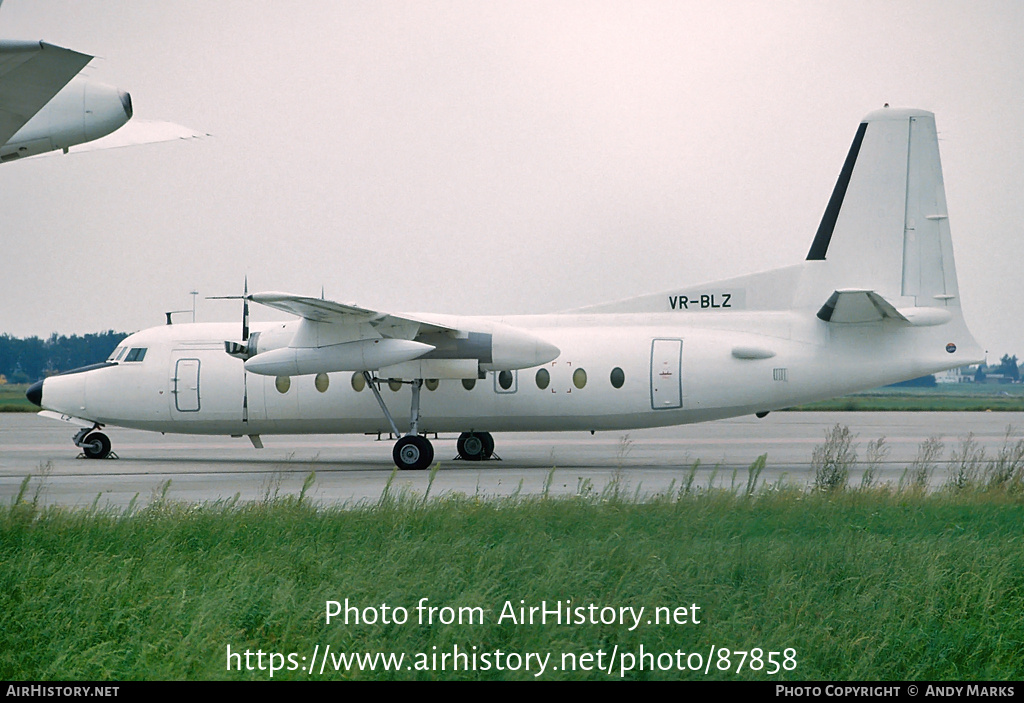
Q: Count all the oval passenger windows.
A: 10